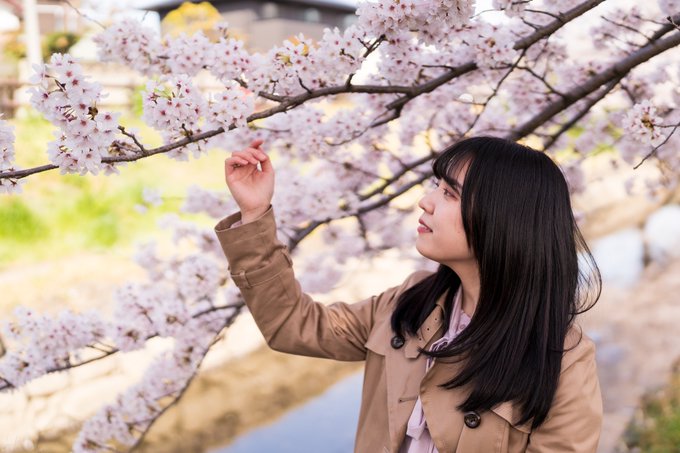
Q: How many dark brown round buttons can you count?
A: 2